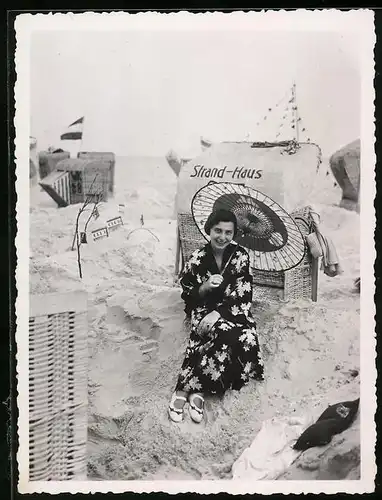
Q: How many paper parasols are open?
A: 1